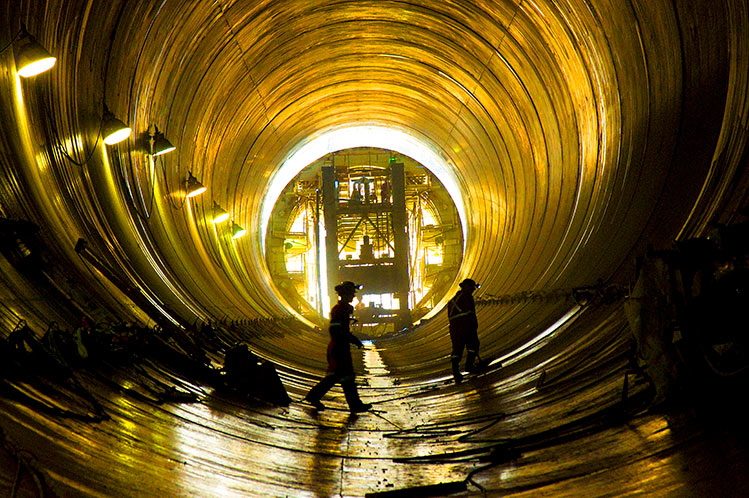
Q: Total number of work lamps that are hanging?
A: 6